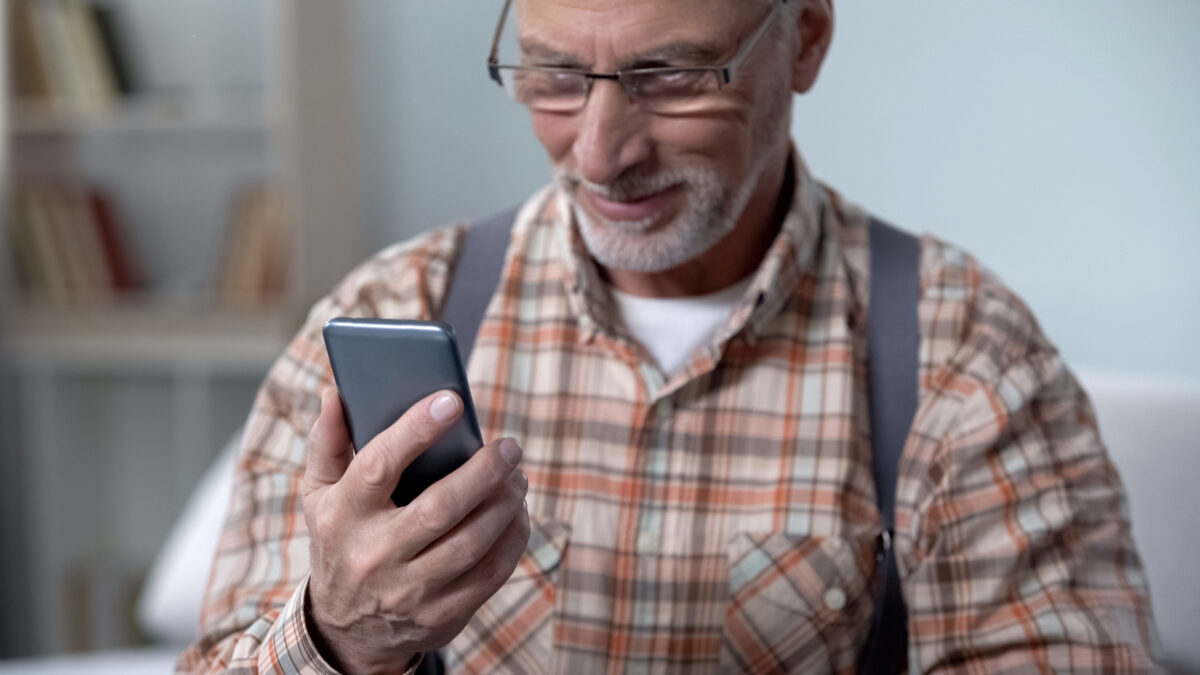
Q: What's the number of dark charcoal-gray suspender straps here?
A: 2